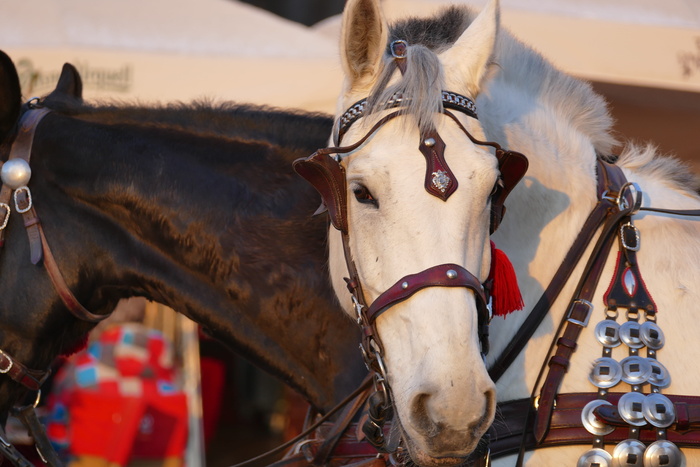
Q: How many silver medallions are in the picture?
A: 12